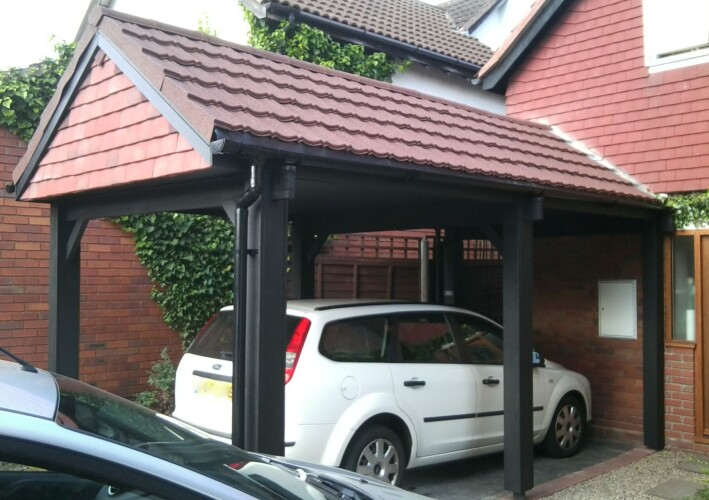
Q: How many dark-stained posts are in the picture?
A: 6